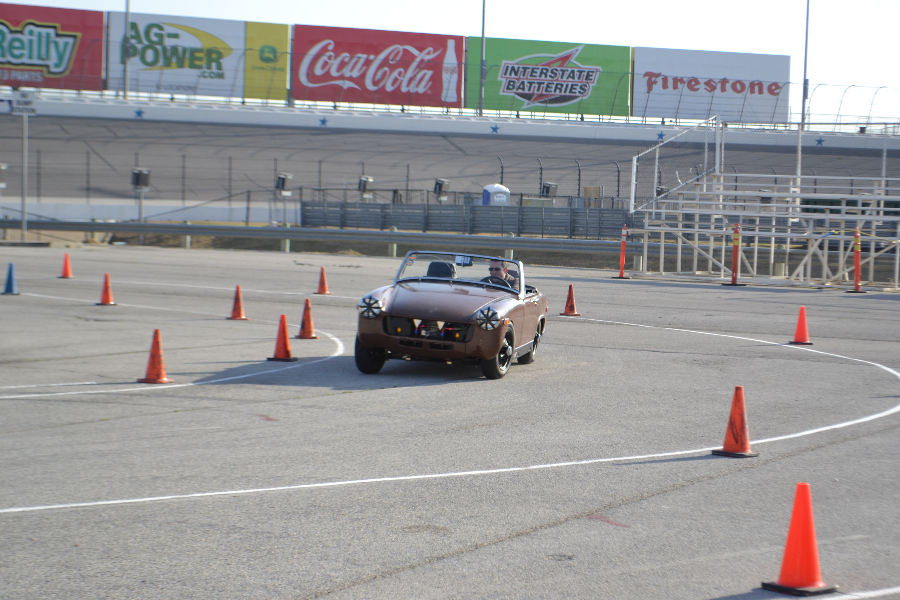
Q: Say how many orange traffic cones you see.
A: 11